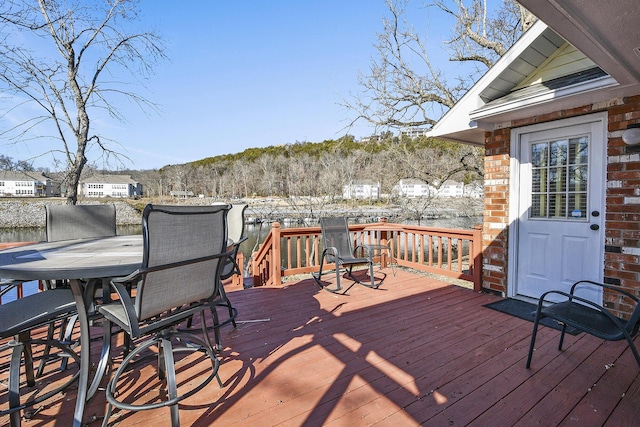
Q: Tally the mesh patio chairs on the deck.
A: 6